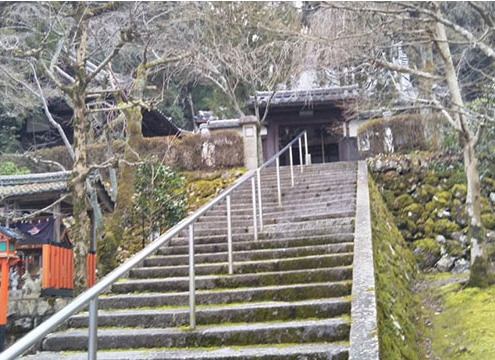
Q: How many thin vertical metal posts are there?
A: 9